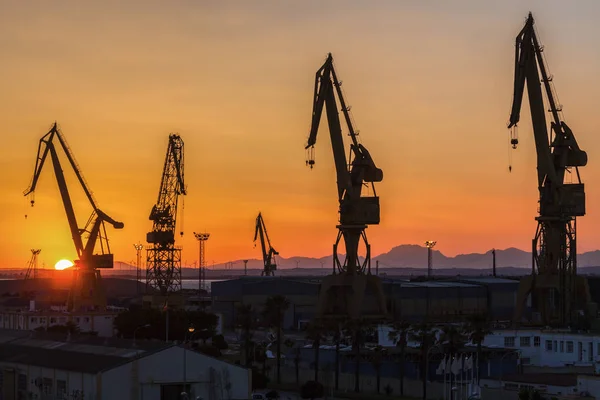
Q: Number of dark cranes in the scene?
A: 5